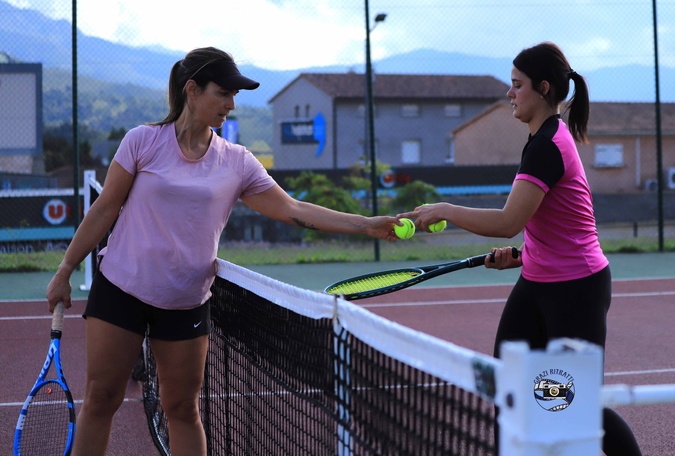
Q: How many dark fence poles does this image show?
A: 3